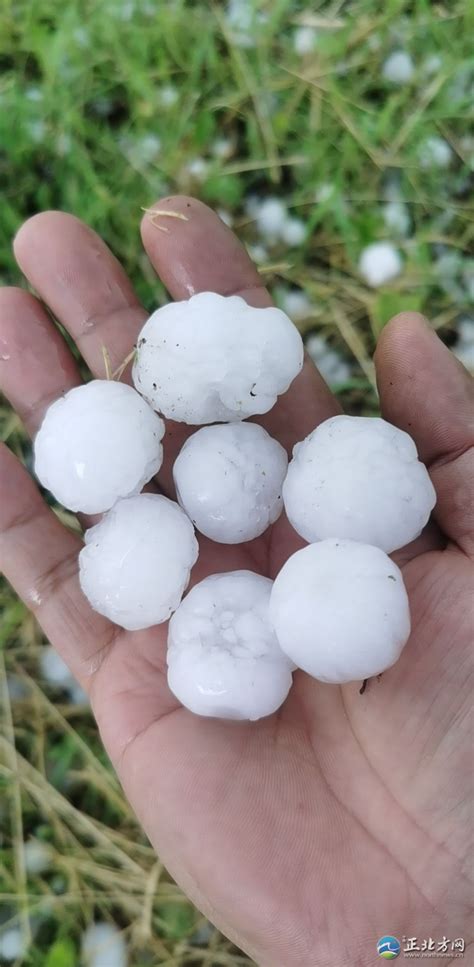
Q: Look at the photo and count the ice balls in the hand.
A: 7